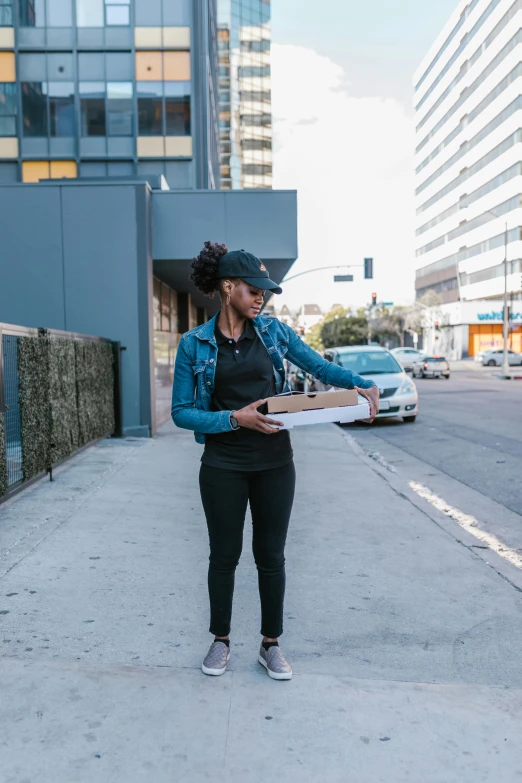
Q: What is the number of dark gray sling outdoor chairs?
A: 0